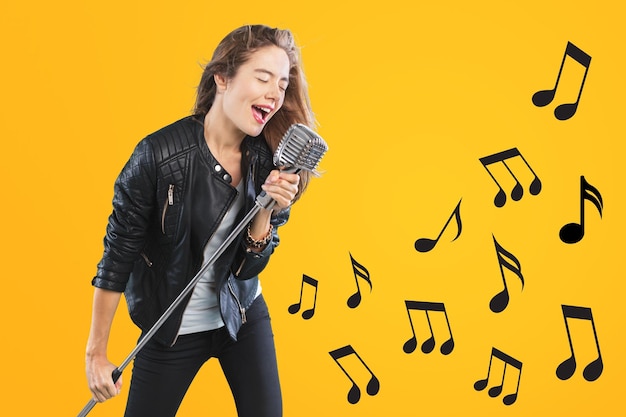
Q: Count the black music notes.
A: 11